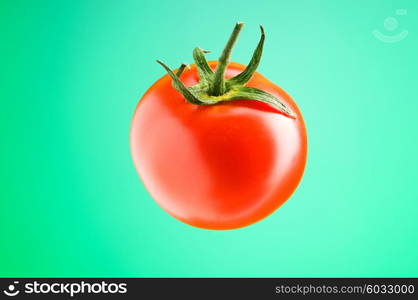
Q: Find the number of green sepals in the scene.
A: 5